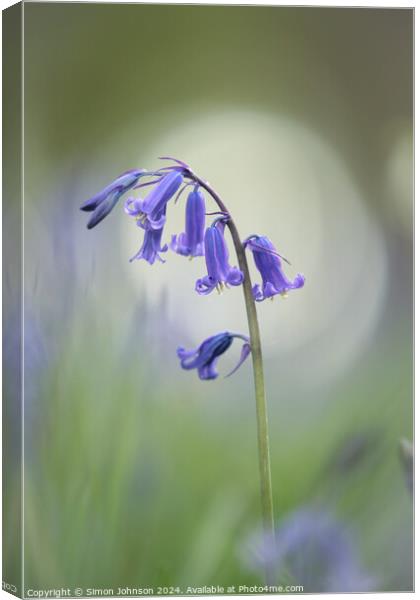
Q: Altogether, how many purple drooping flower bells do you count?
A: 6